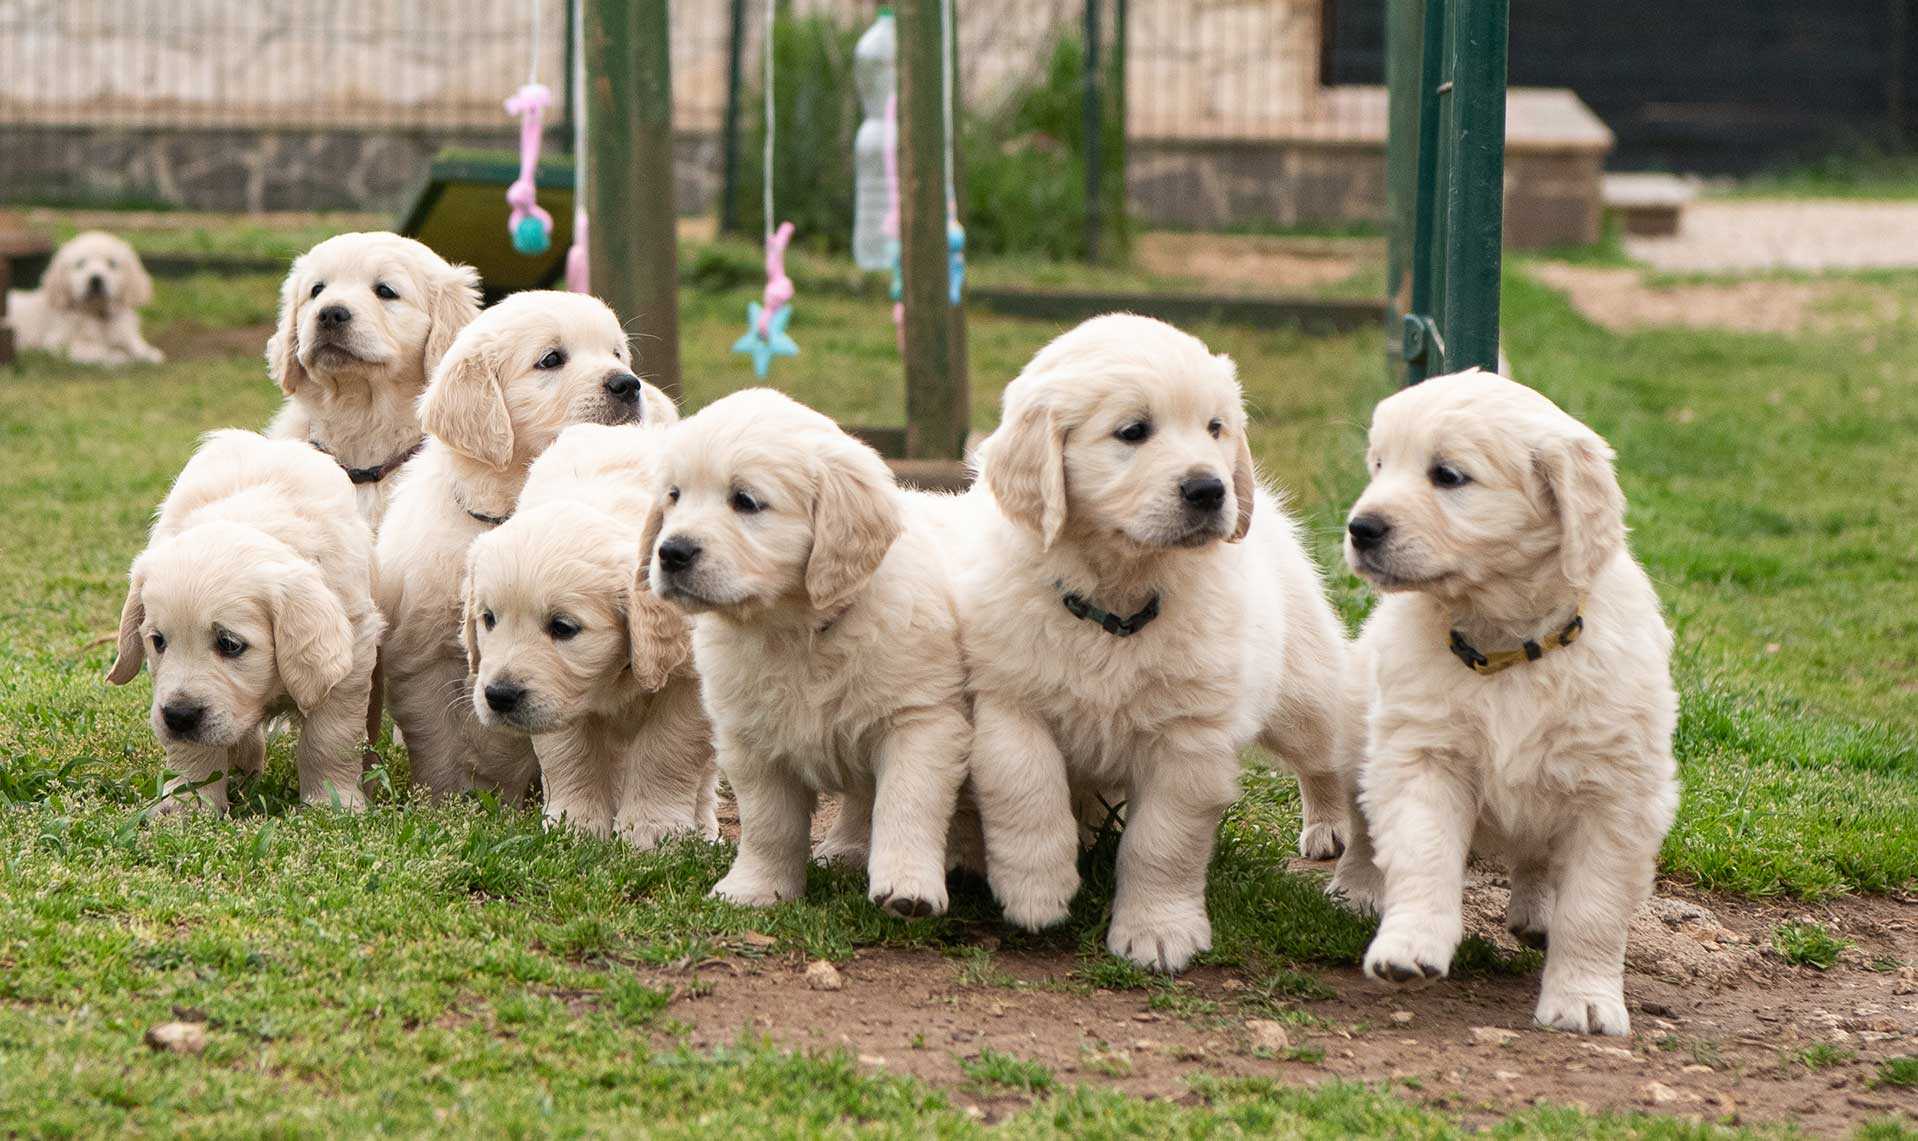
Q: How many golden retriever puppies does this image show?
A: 8